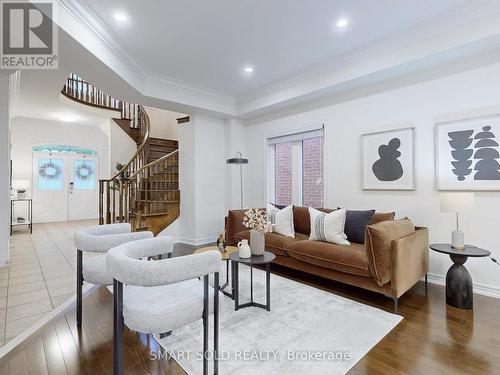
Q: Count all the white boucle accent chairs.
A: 2